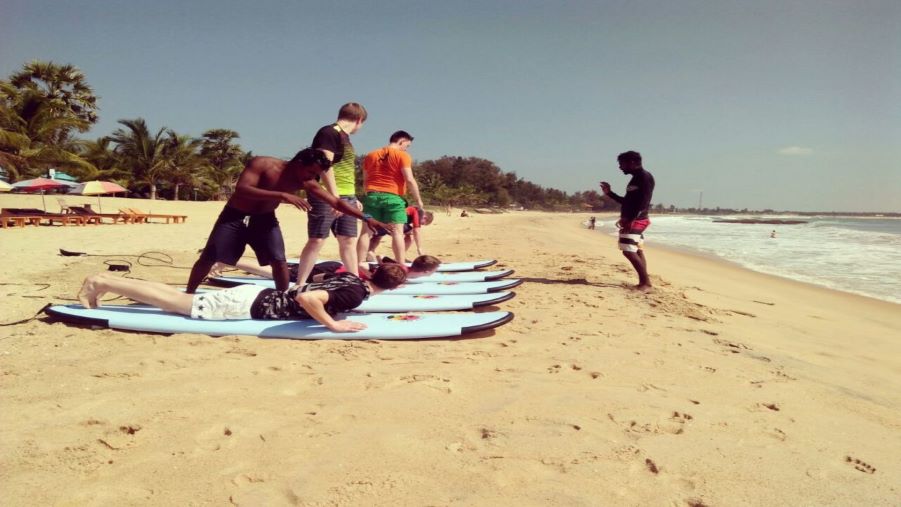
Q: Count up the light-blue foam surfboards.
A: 5